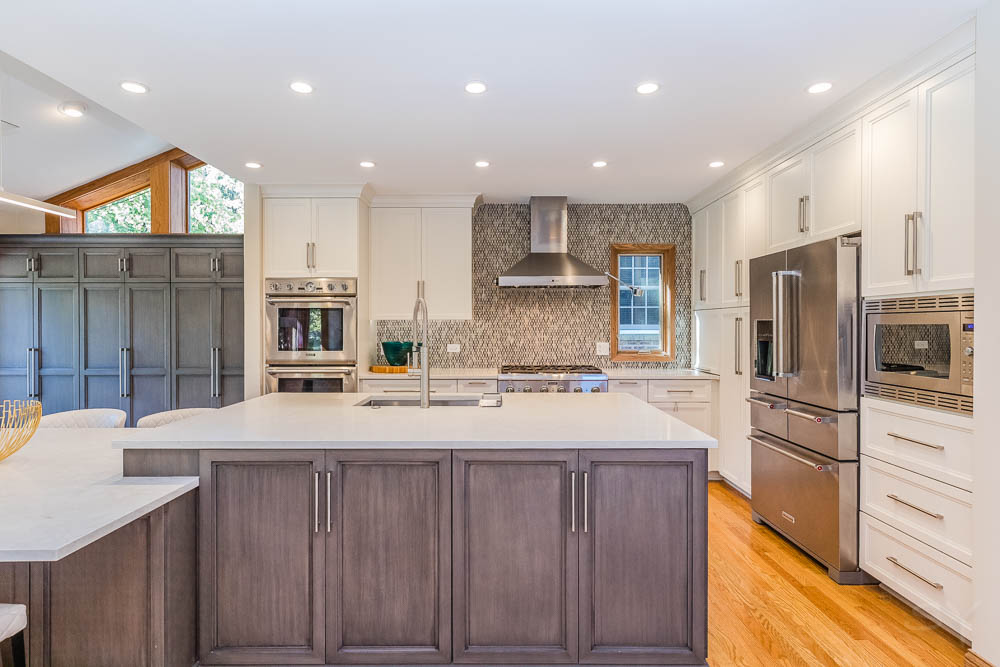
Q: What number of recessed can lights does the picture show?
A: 11